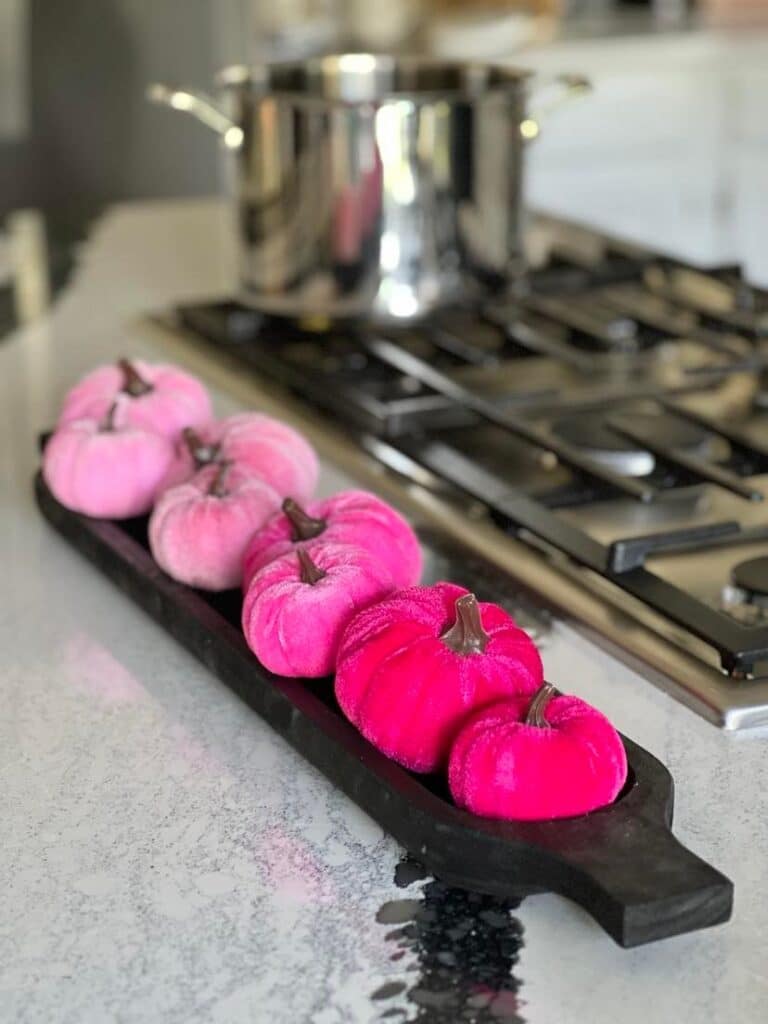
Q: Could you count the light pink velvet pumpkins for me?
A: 4